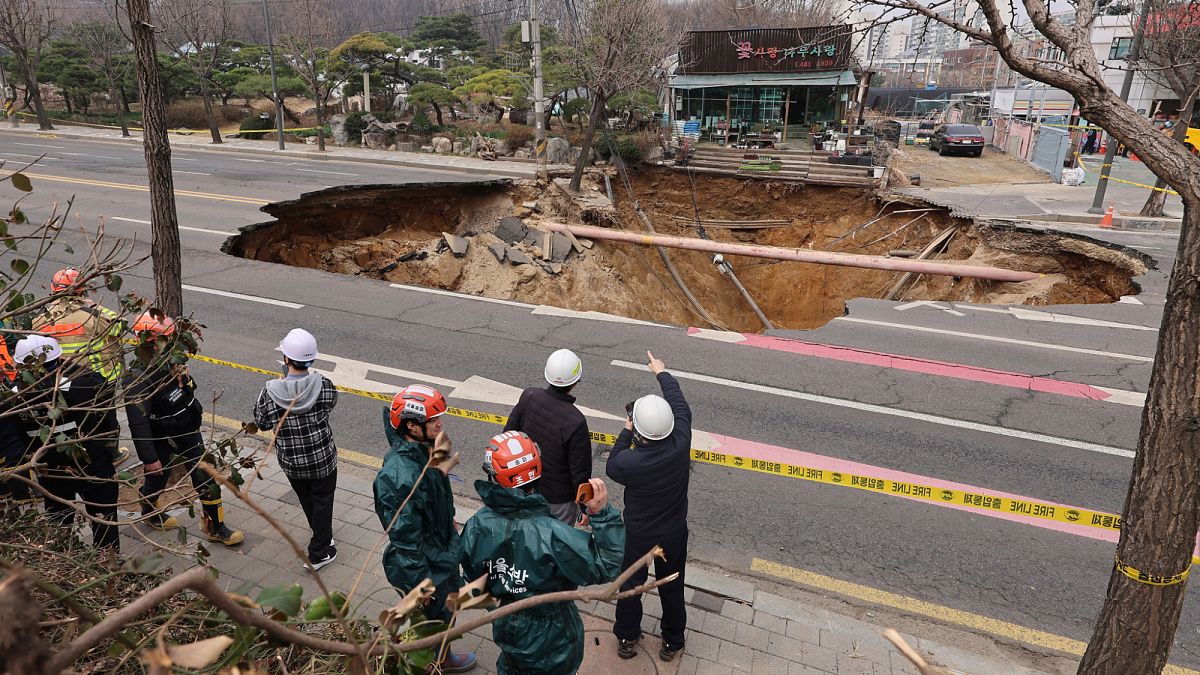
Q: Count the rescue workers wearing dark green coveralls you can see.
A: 2